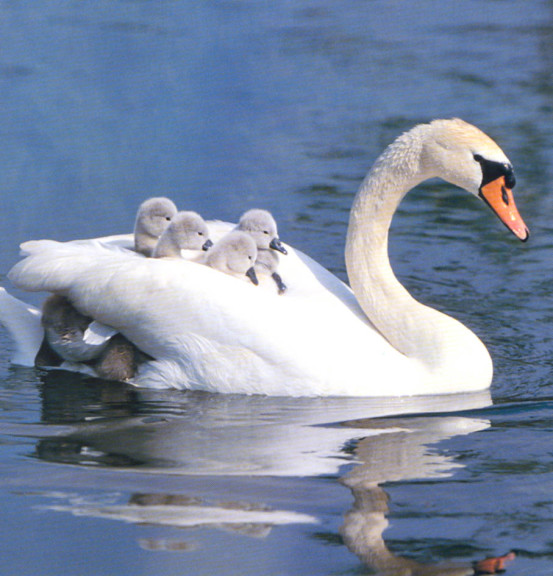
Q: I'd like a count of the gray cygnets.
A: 4